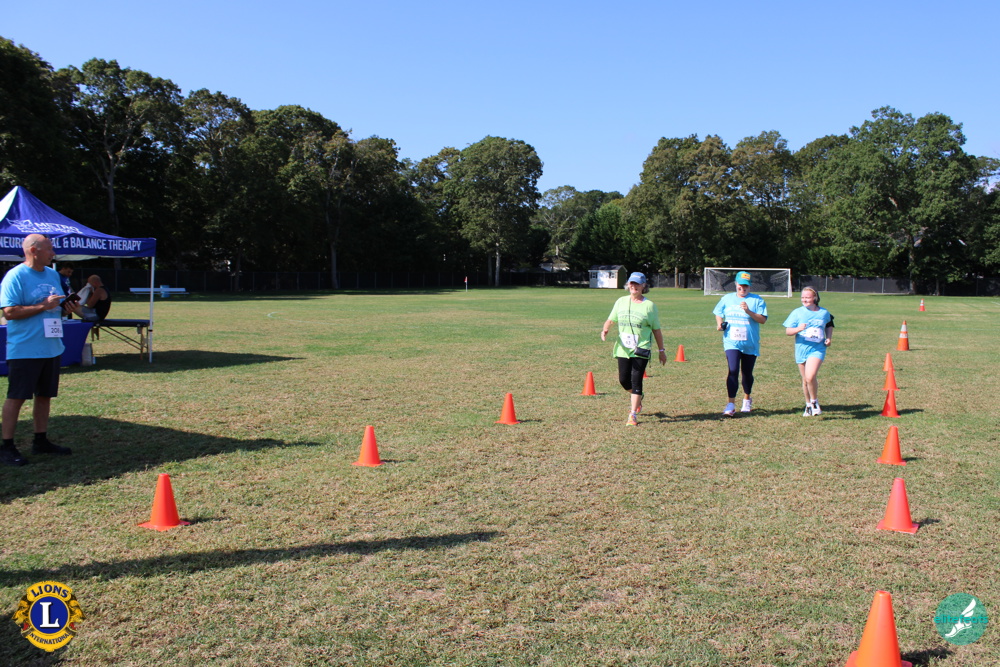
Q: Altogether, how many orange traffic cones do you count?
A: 14